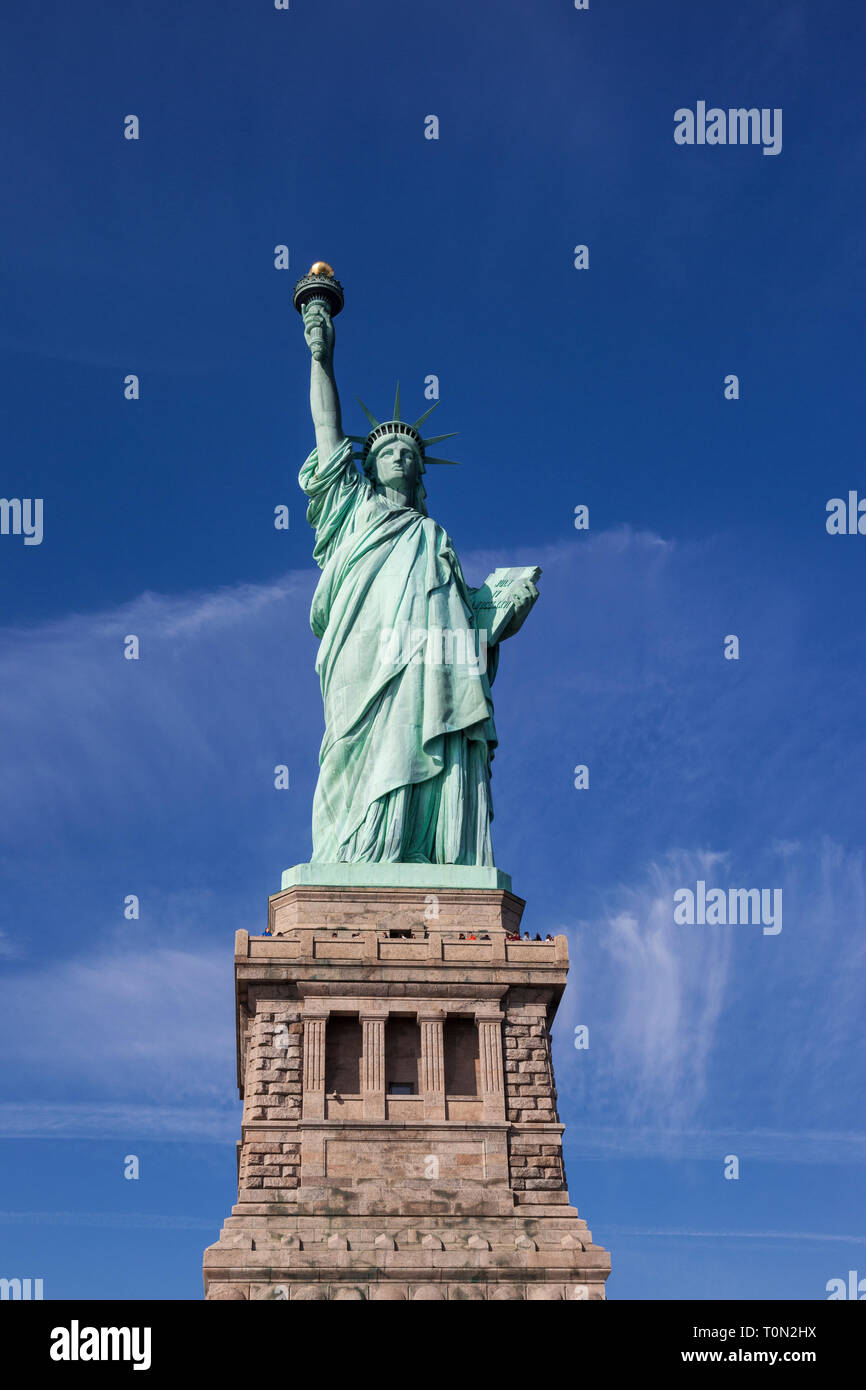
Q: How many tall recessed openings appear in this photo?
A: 3